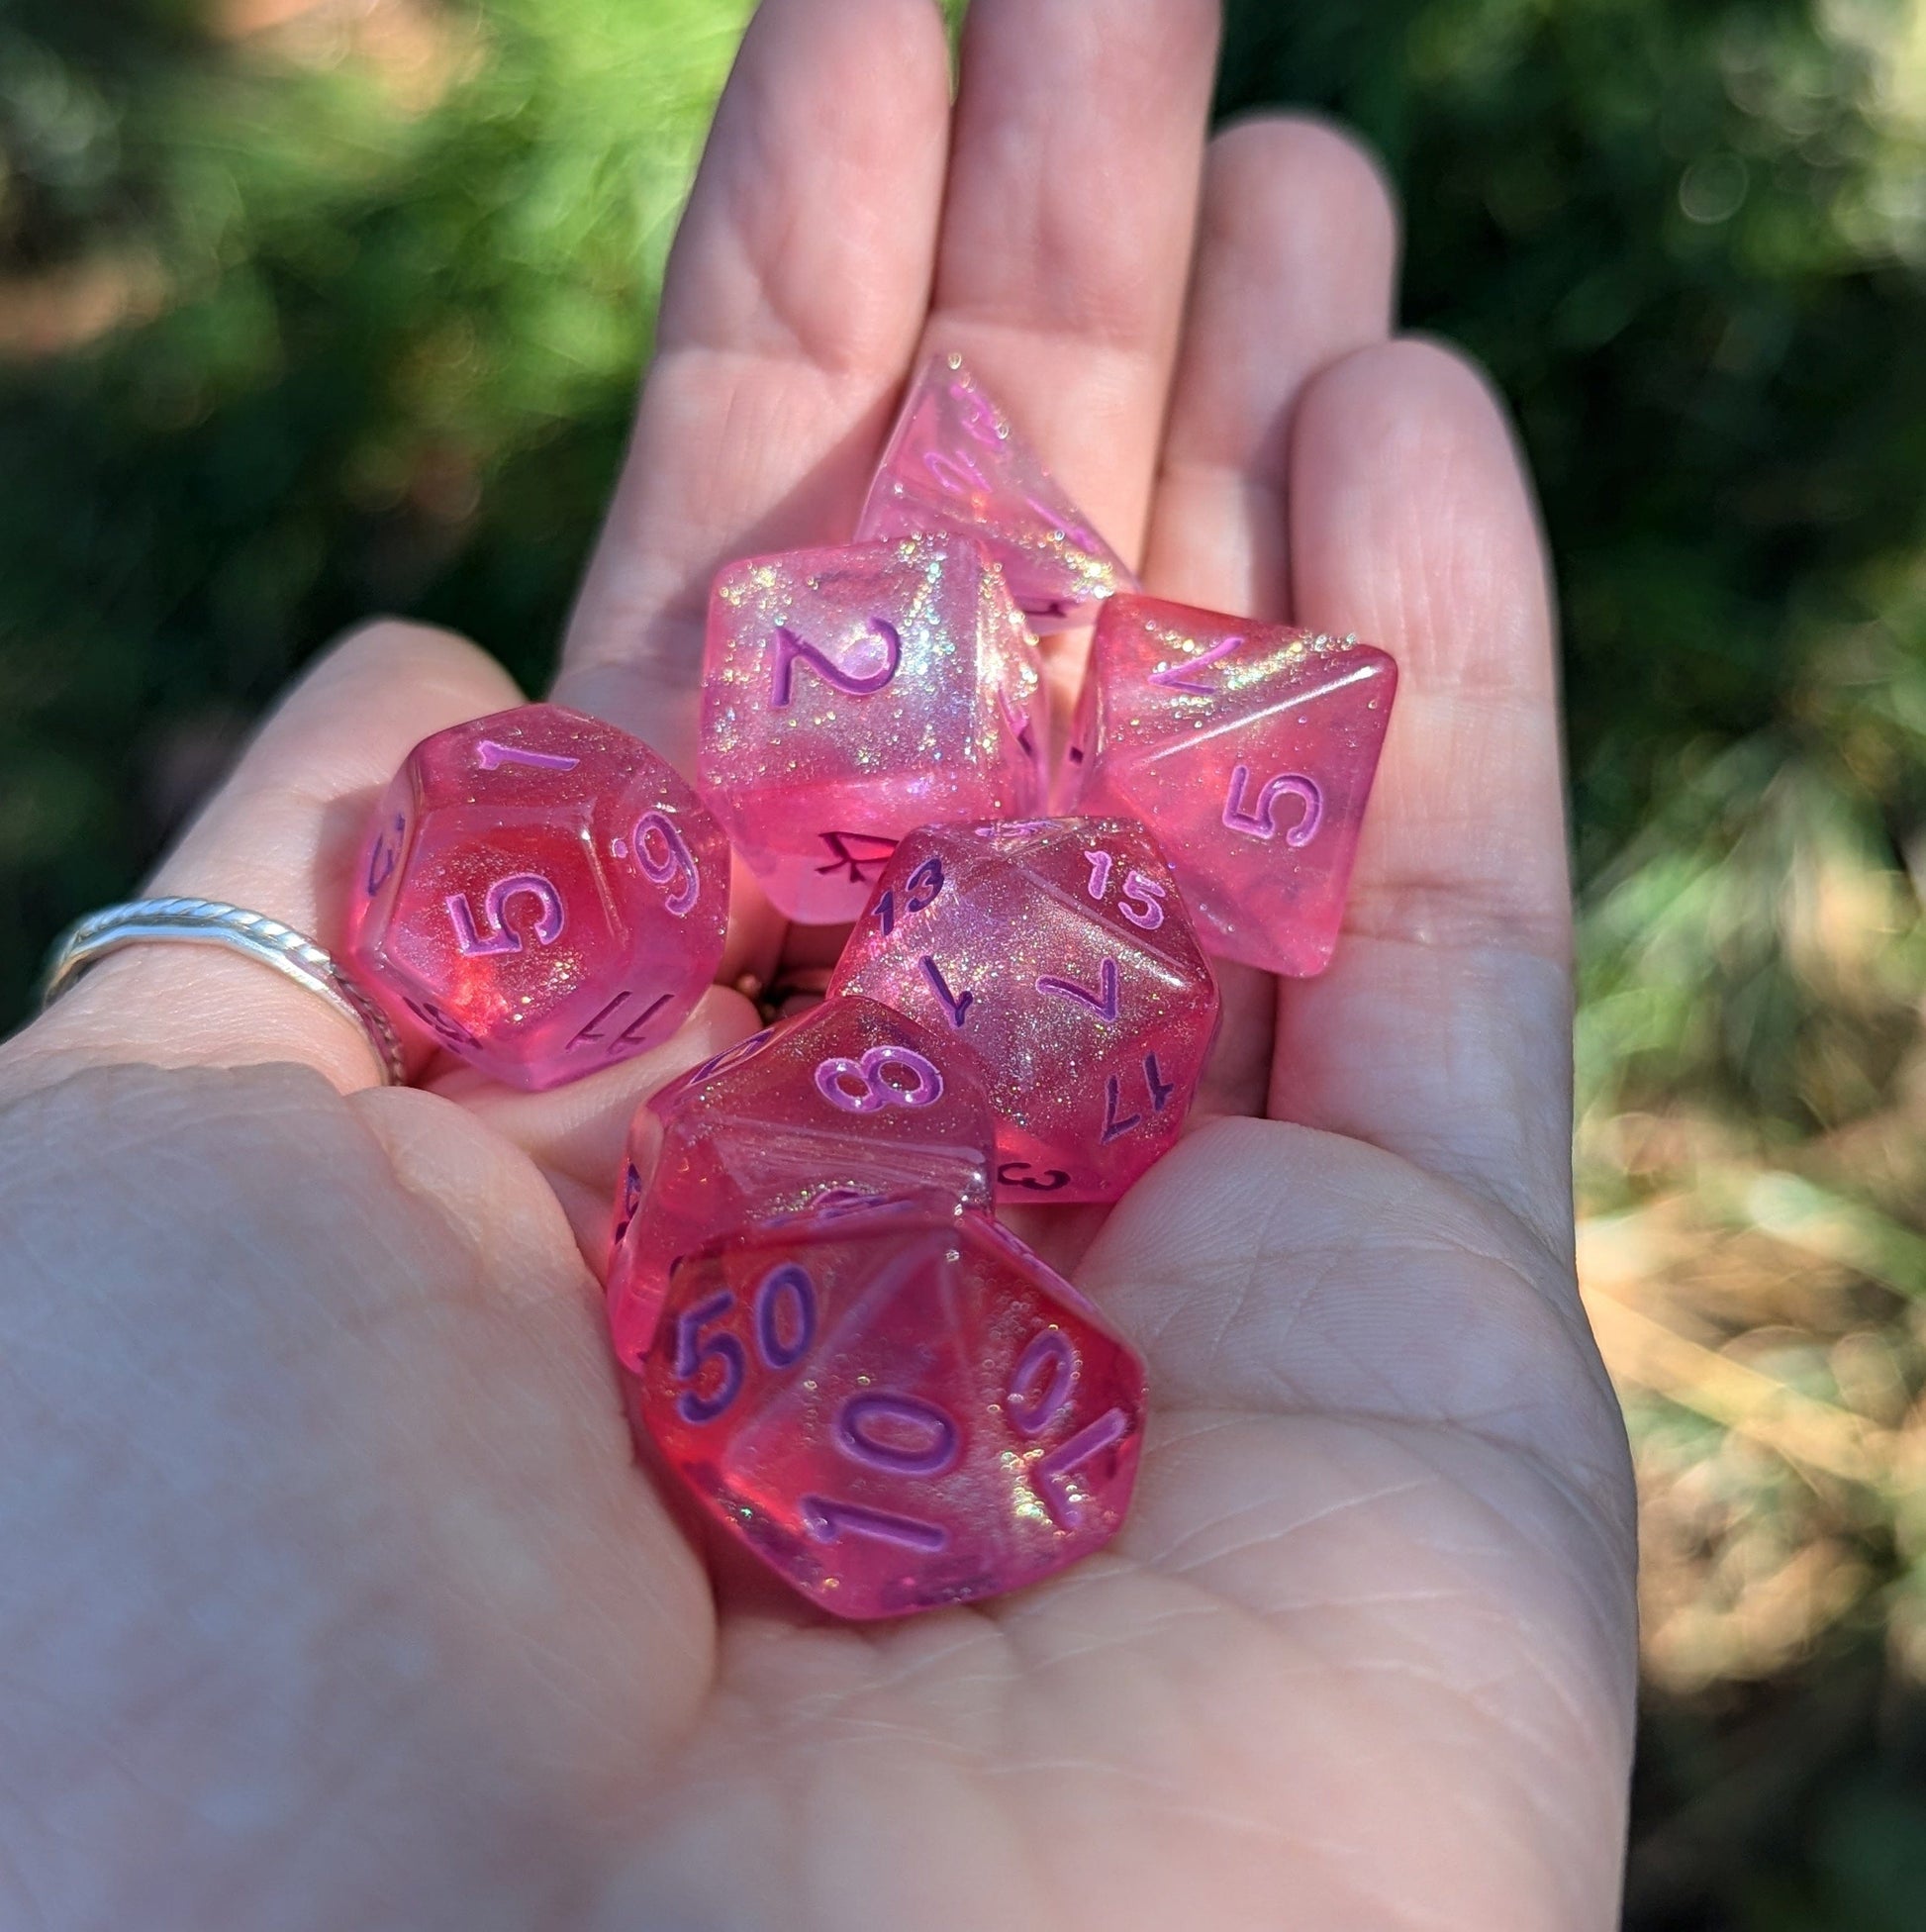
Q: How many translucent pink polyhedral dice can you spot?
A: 7